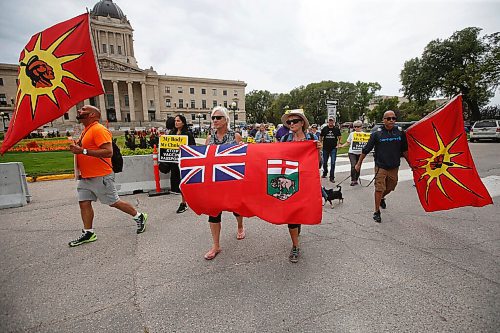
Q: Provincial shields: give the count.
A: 1